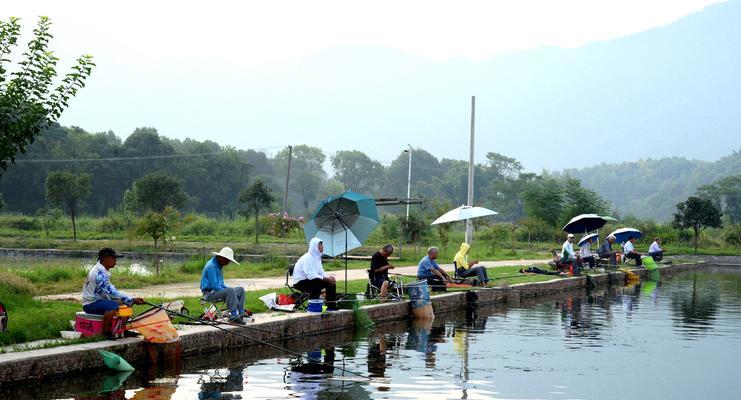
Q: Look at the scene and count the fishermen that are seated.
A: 11